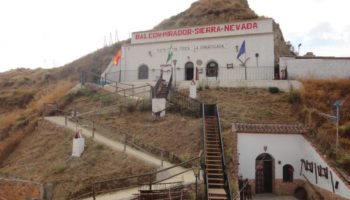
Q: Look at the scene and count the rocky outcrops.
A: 1